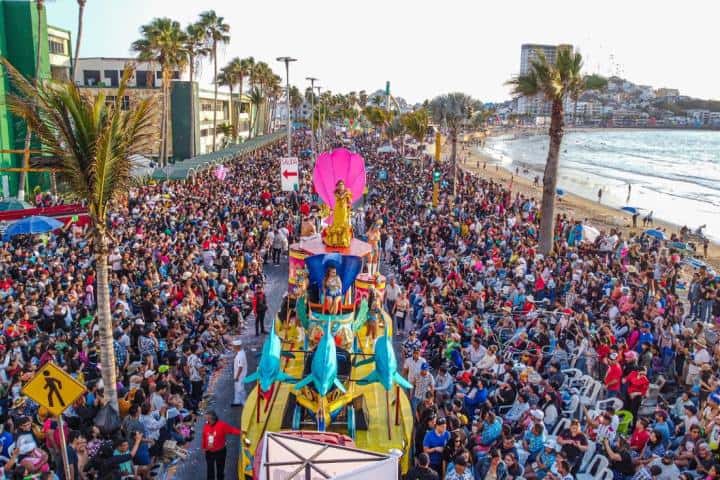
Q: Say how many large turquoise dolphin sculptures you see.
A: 3